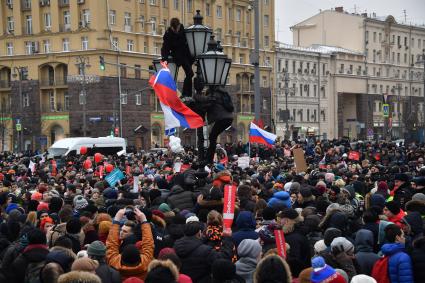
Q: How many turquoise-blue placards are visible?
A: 1